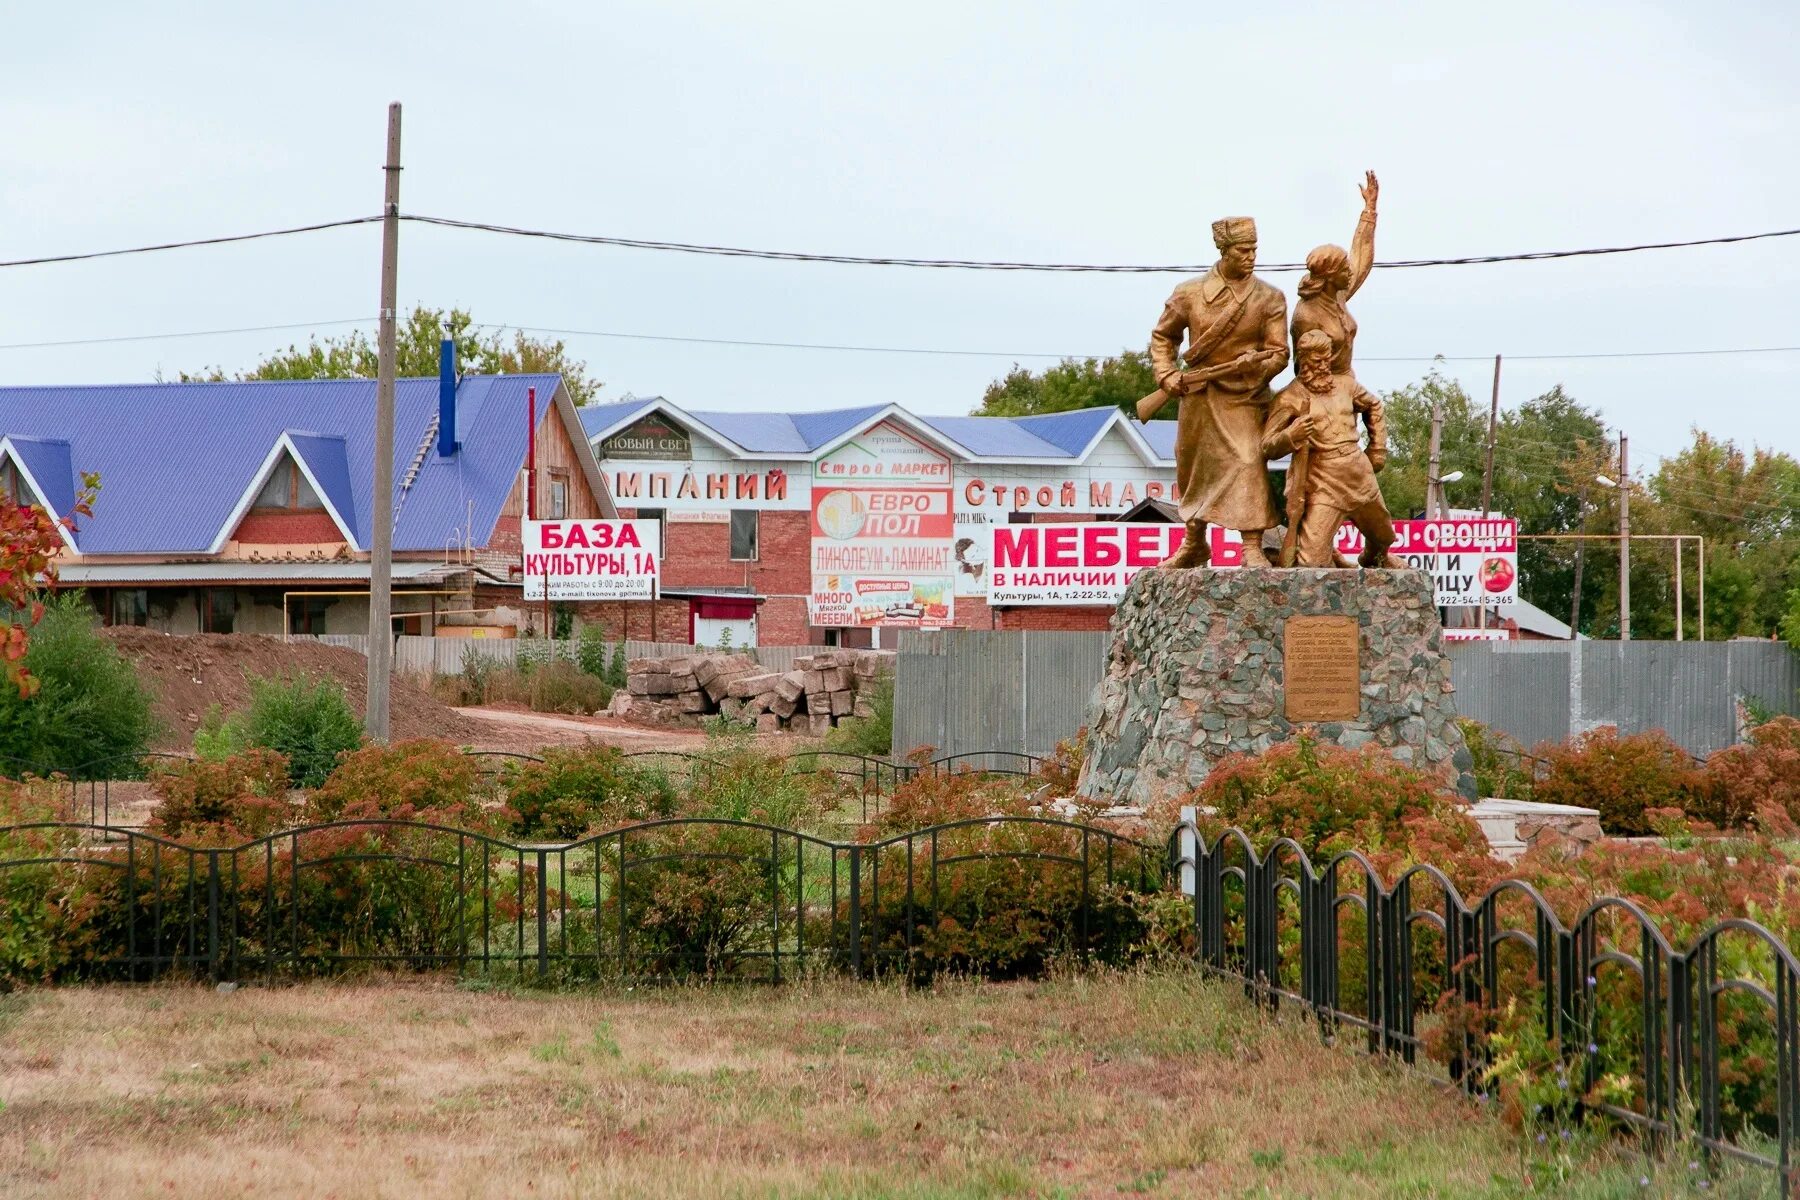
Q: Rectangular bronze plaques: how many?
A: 1